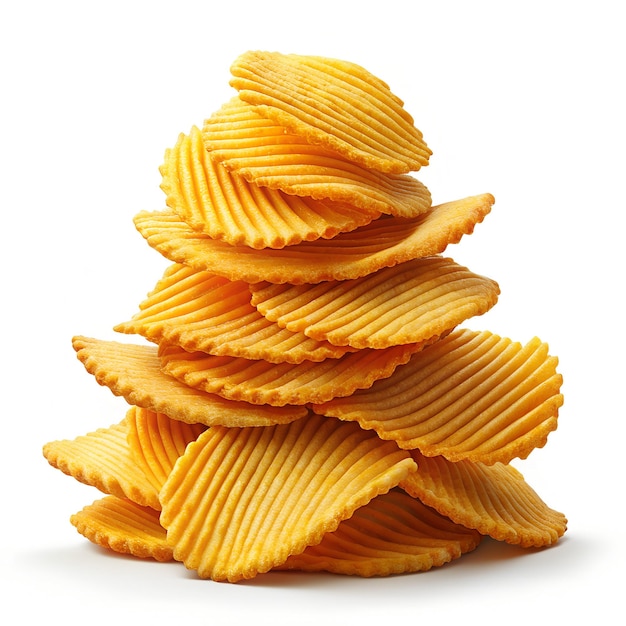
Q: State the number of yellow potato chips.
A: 15